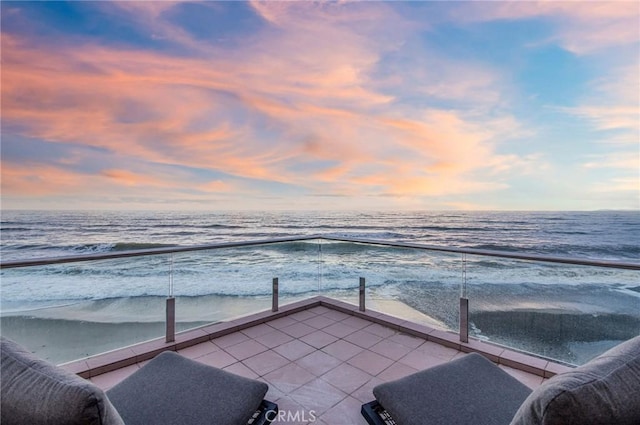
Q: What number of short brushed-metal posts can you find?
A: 4